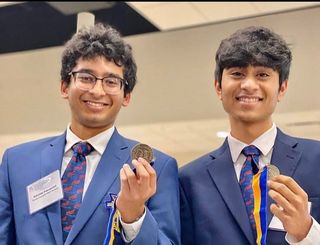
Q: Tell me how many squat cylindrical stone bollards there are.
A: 0